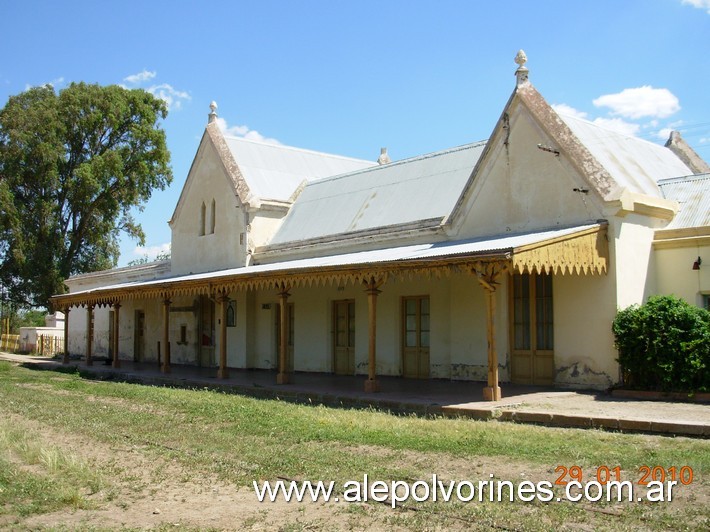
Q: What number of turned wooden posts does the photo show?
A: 8